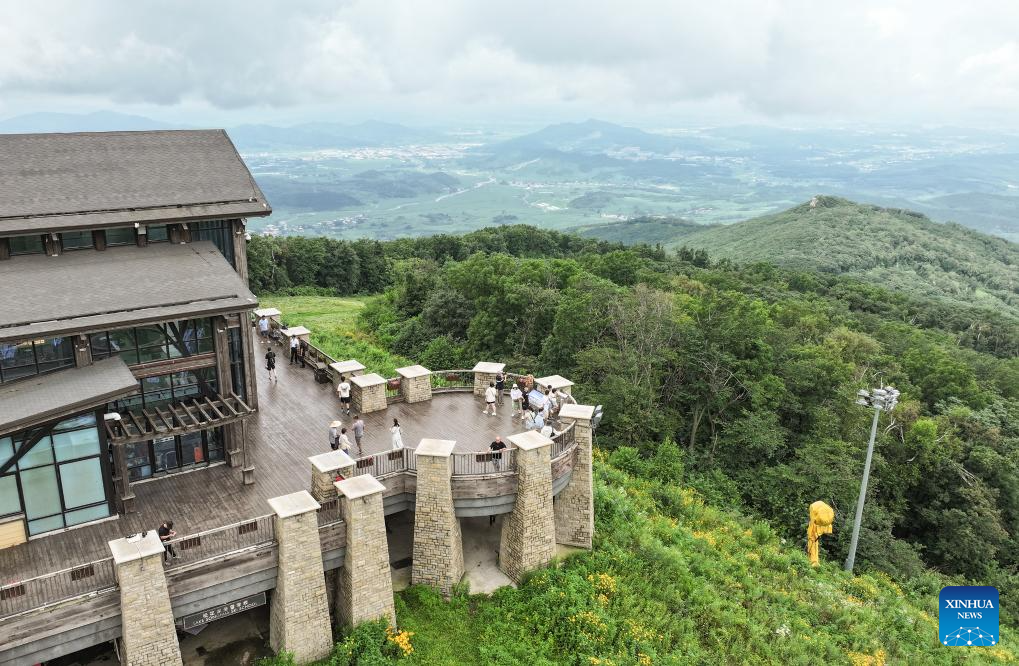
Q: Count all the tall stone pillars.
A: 6